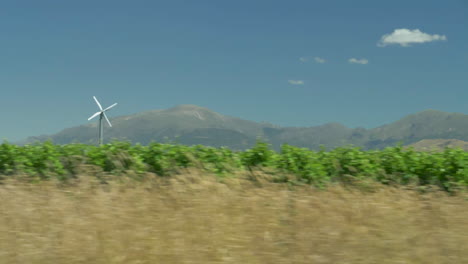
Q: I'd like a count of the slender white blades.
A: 4